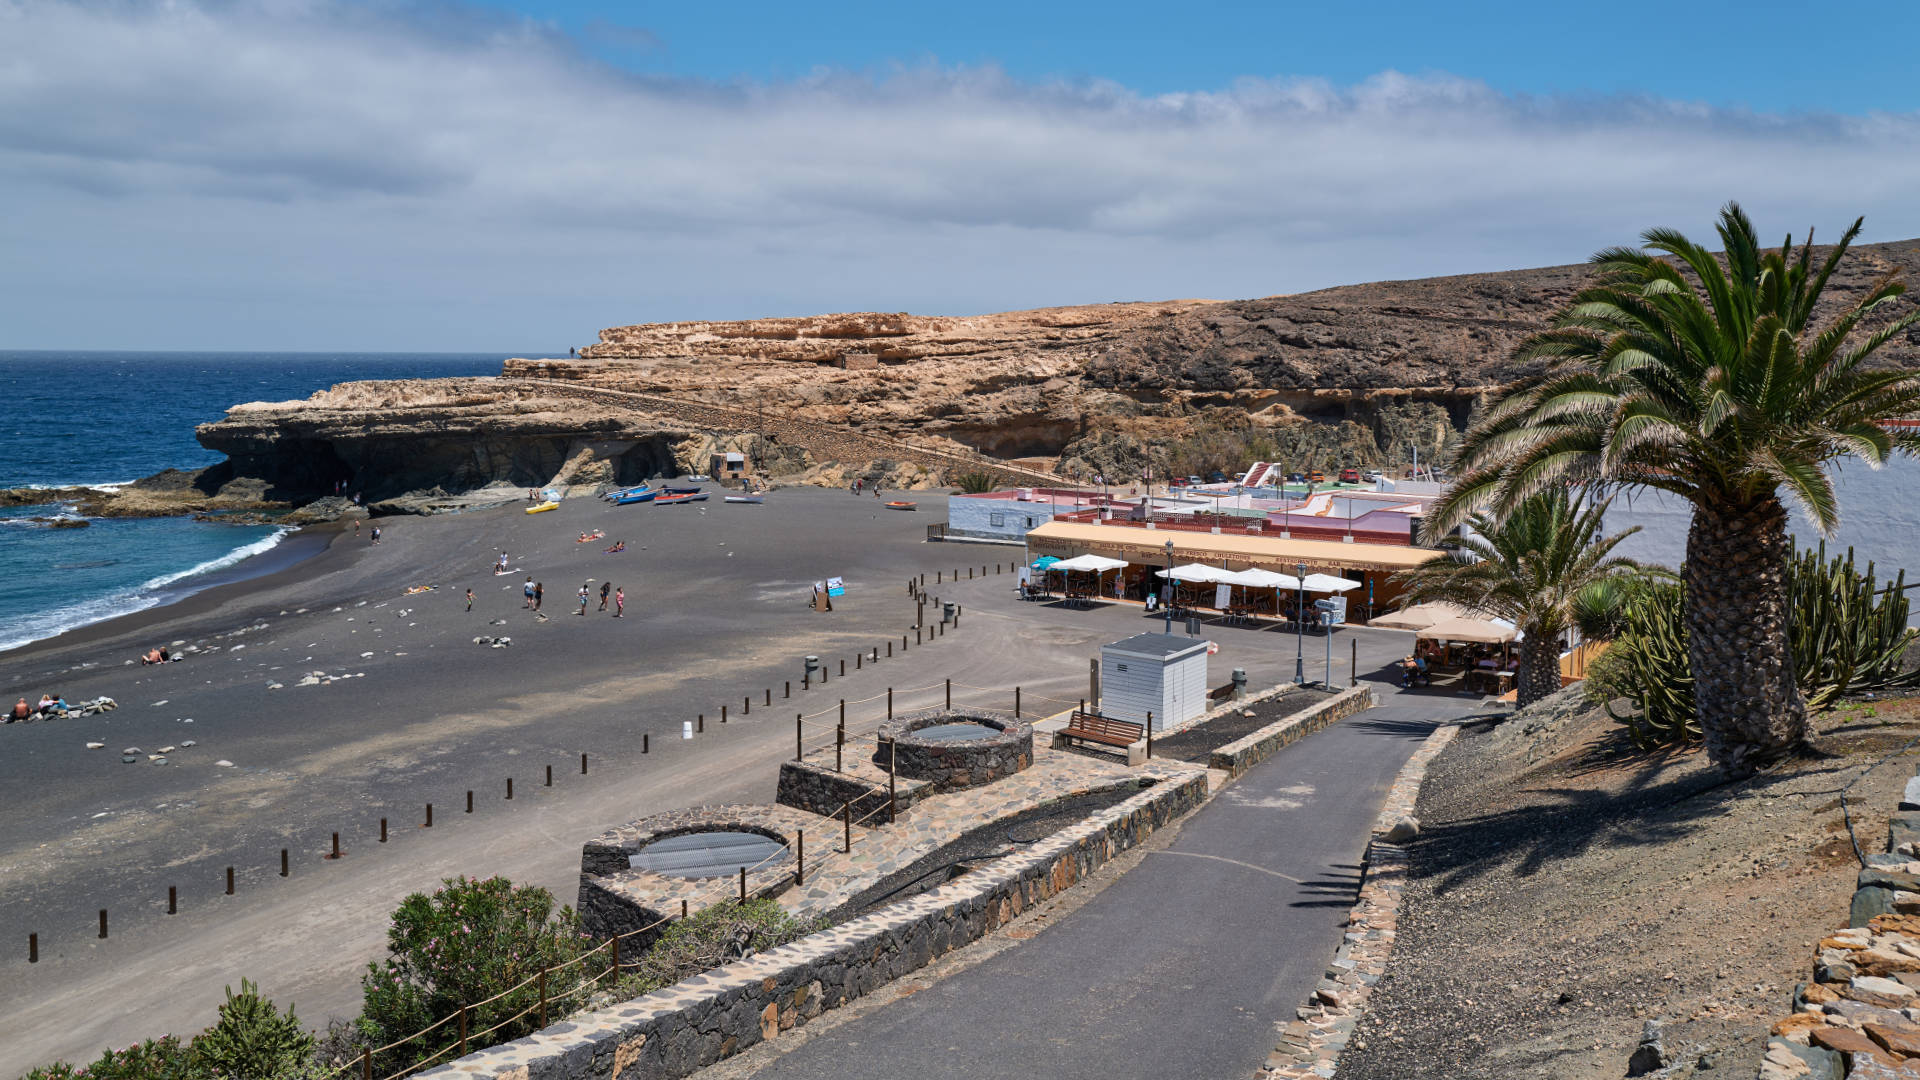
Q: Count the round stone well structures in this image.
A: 2